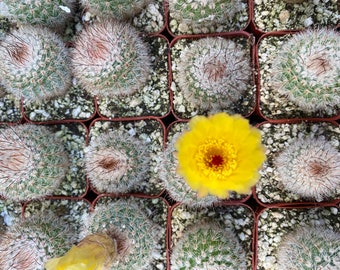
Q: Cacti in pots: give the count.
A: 15